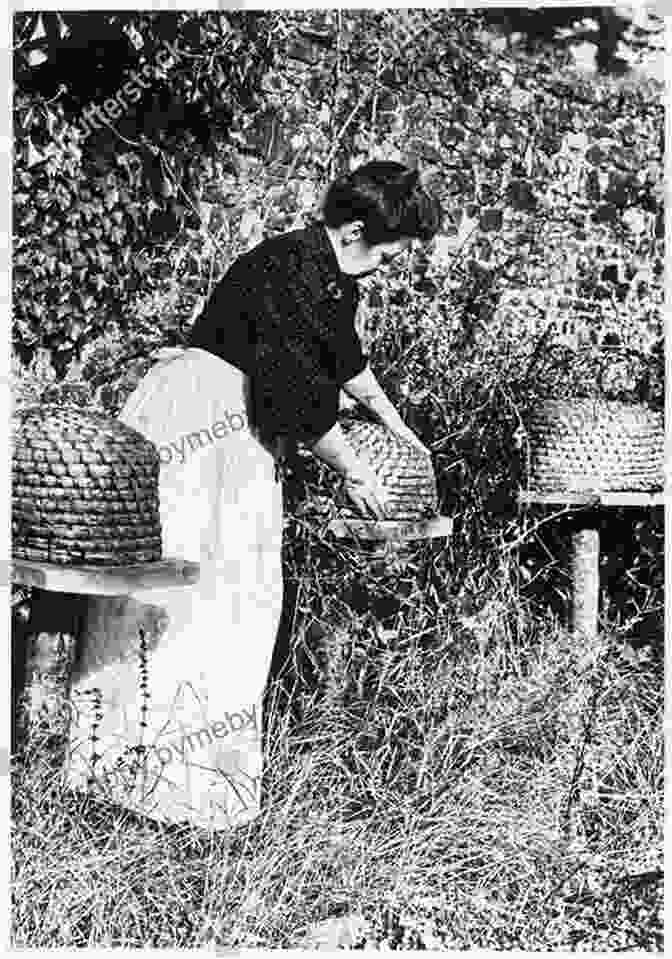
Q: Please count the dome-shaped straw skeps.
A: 3